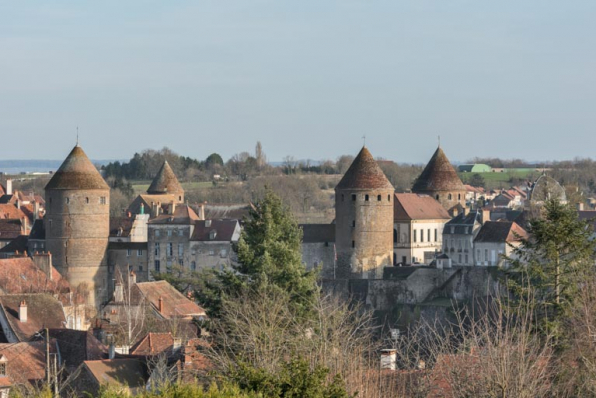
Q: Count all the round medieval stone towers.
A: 4